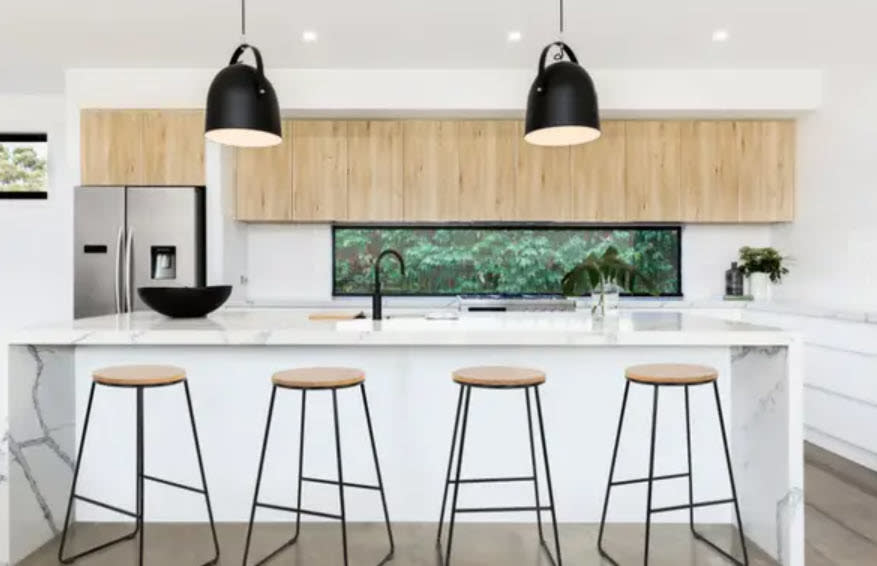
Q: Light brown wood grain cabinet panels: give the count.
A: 12